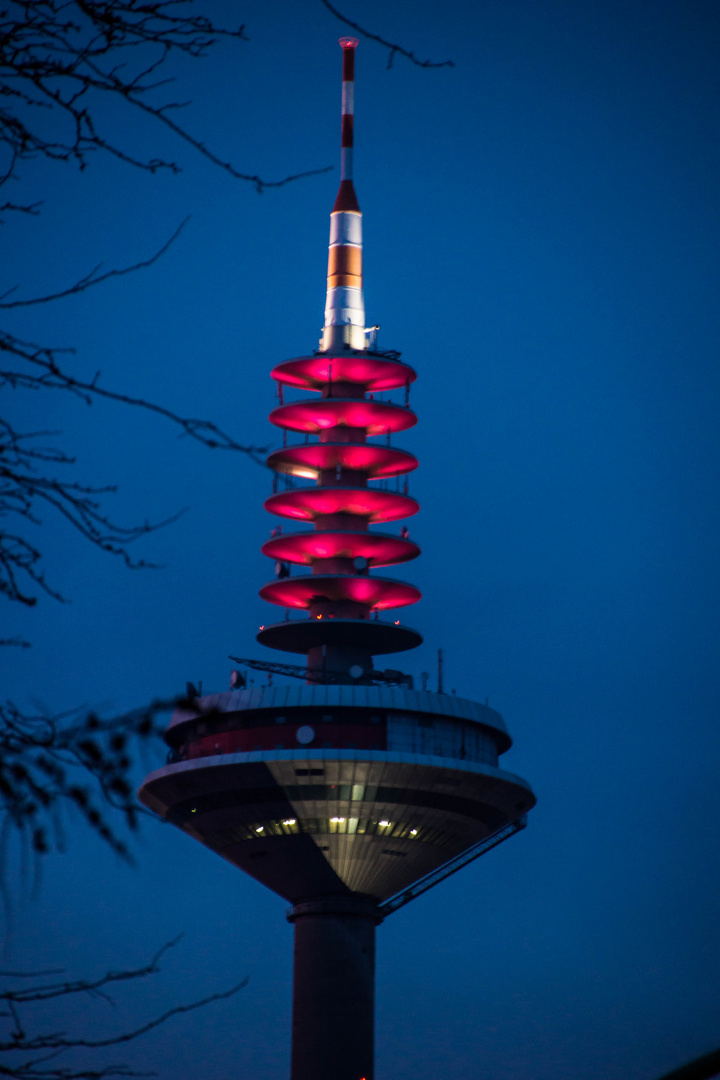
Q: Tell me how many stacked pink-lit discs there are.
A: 6